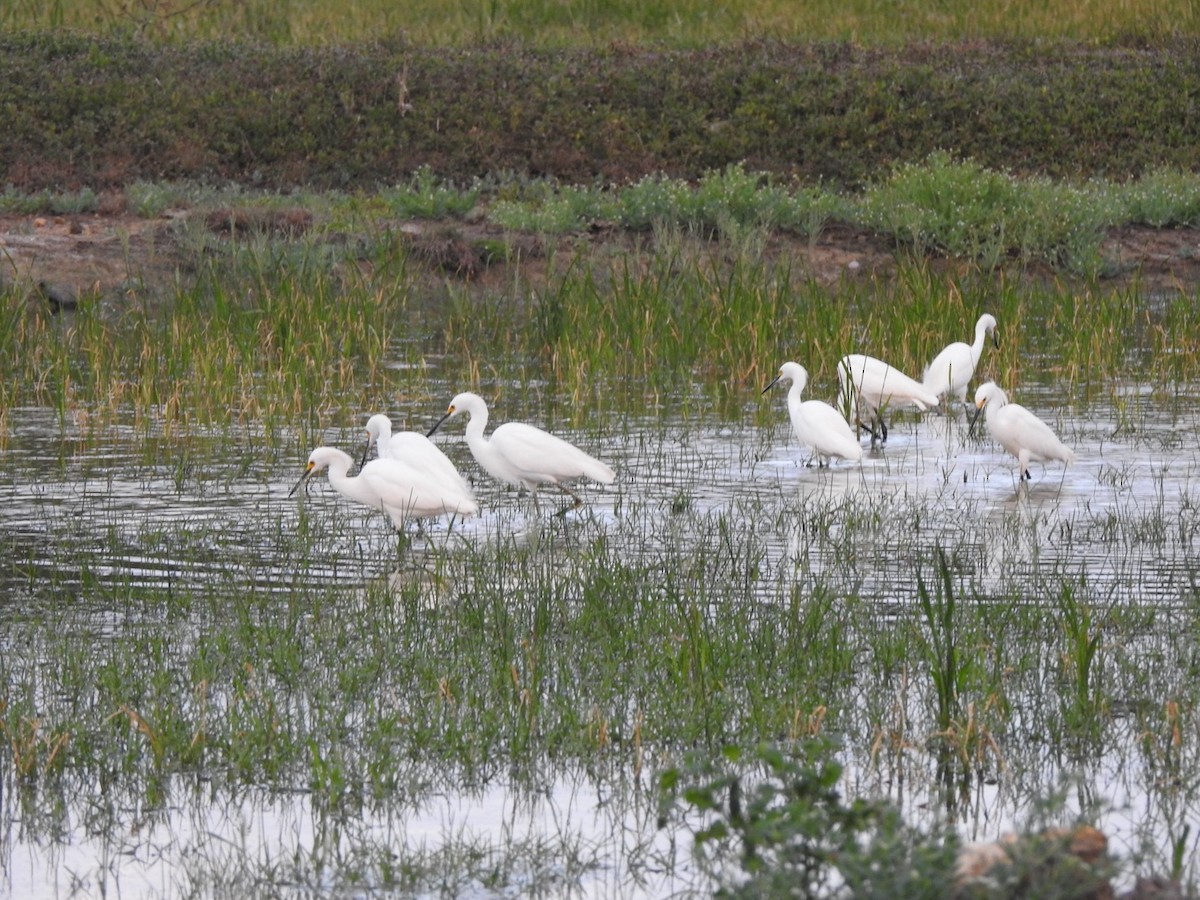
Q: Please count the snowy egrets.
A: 7